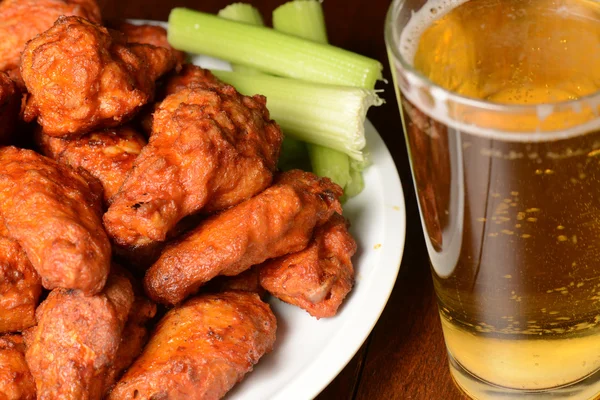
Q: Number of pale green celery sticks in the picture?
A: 4